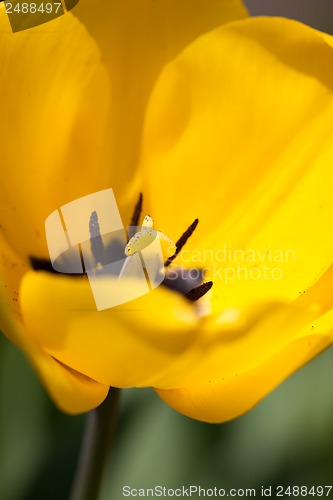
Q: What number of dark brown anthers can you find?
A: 4